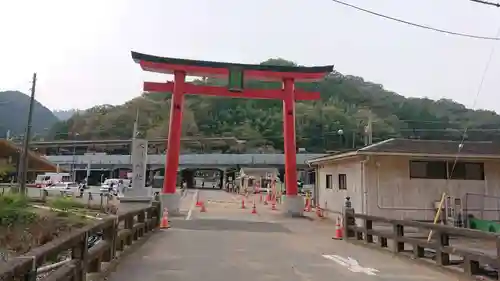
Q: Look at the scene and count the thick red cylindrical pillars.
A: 2